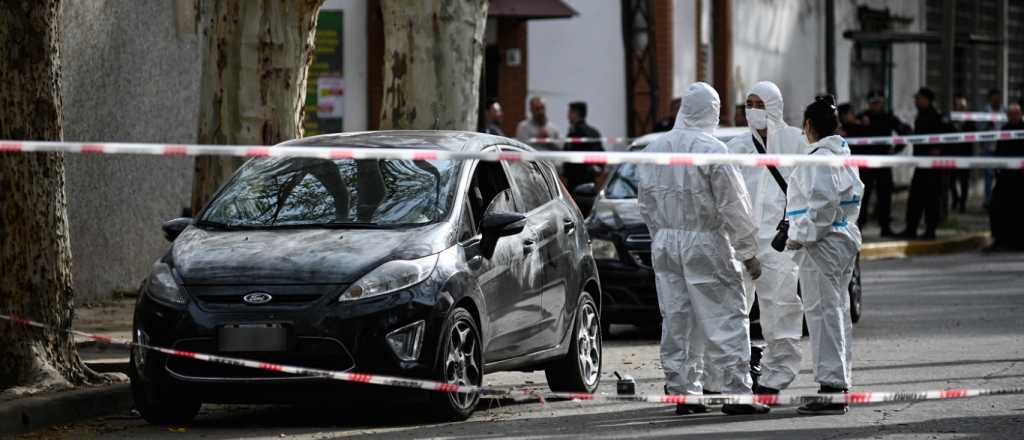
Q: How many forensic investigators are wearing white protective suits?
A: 3